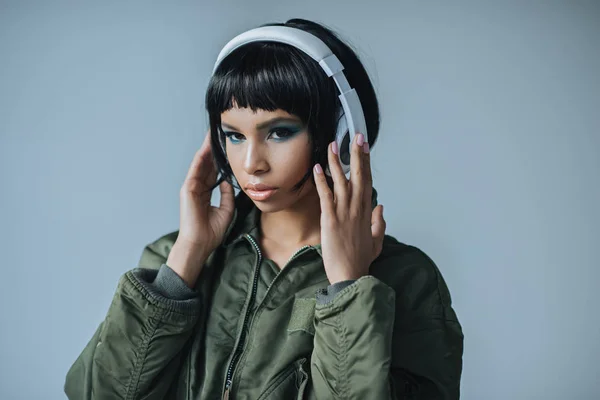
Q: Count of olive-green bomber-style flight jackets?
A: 1